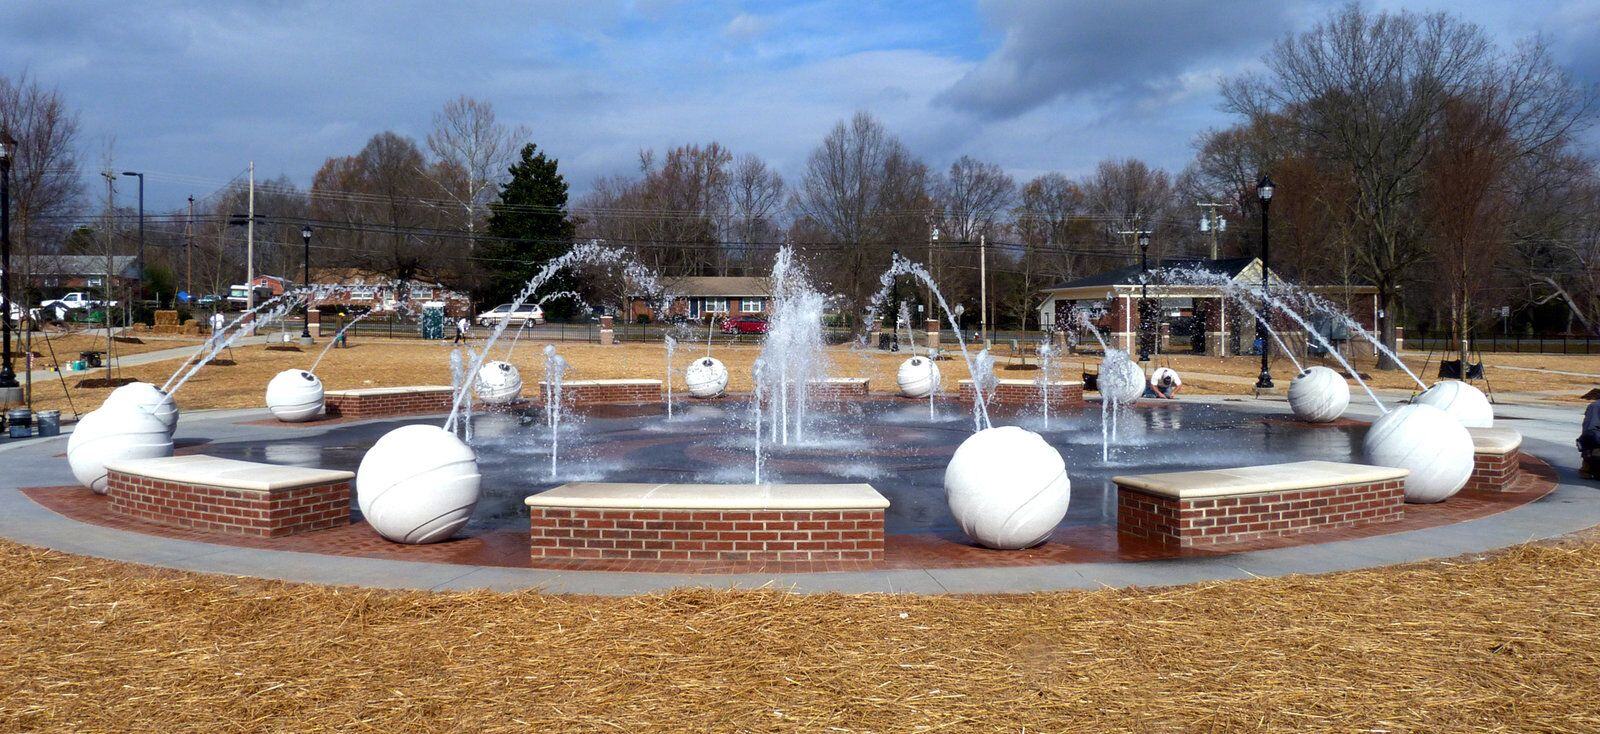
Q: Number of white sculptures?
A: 12